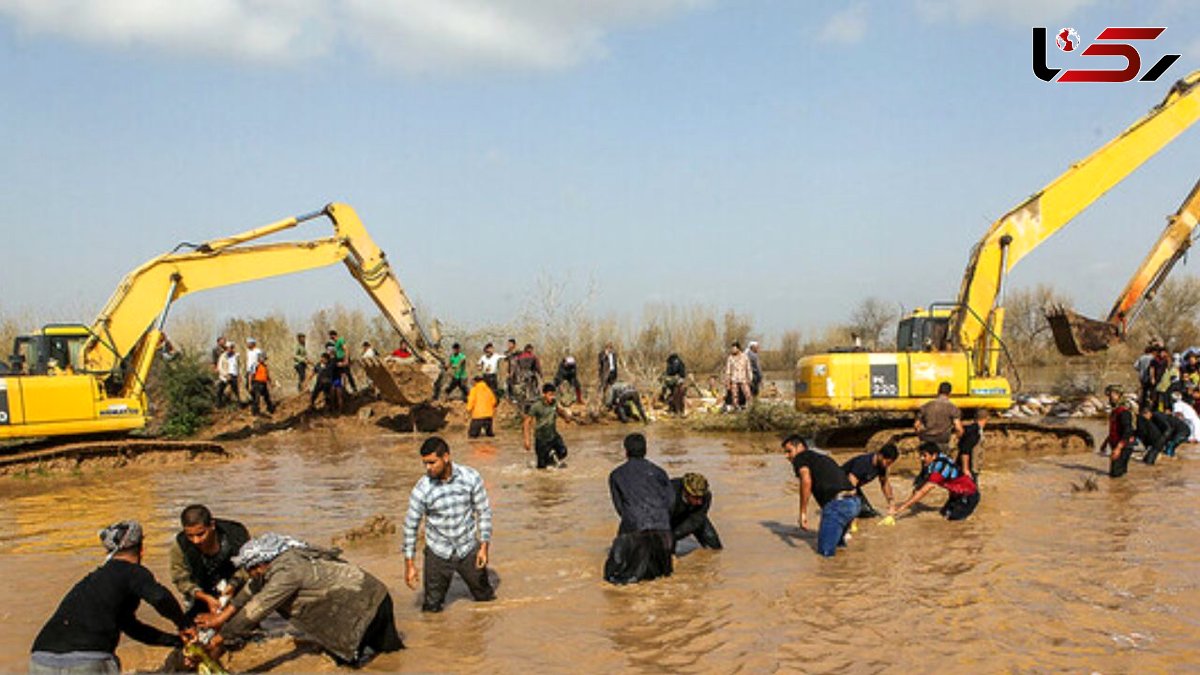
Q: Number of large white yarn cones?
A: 0